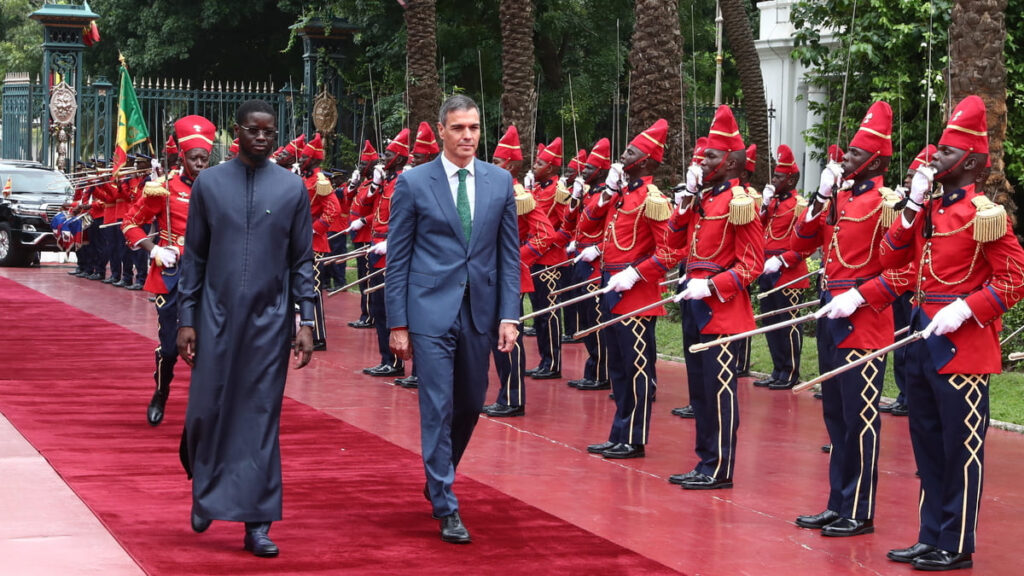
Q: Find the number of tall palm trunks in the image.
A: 5